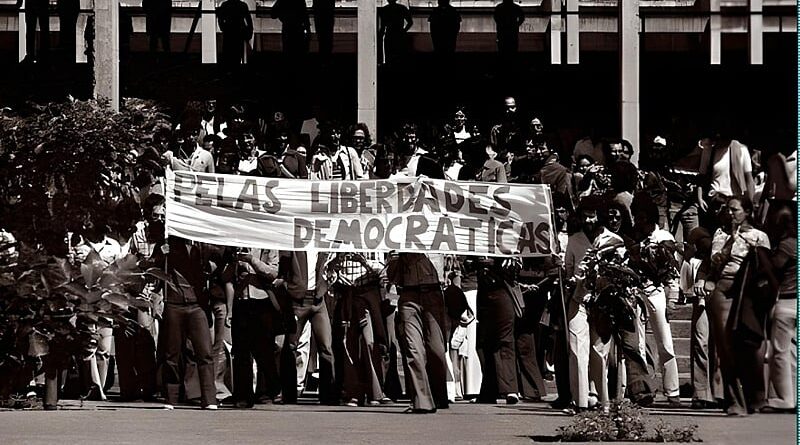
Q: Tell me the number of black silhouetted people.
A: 9